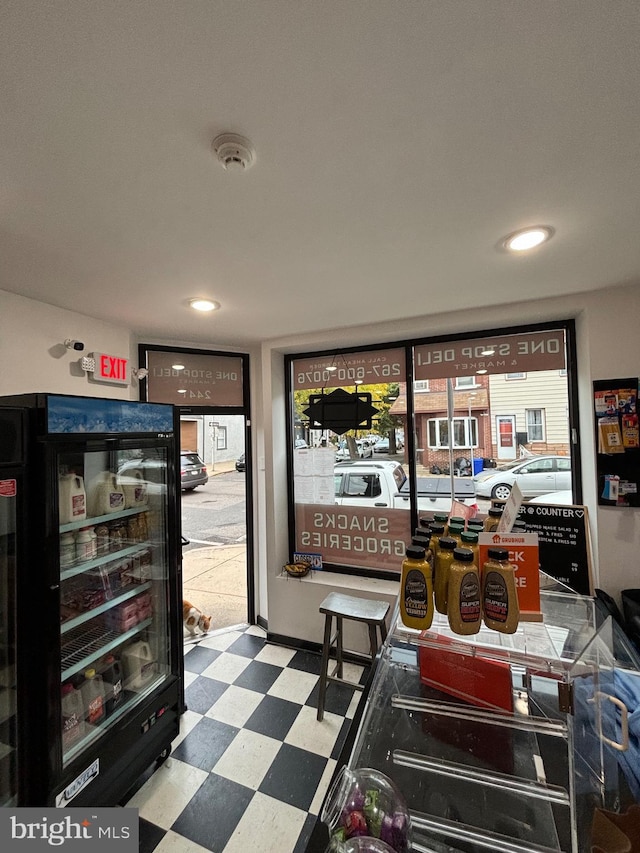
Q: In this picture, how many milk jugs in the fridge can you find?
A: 4